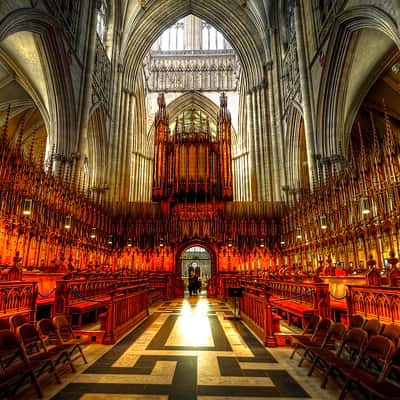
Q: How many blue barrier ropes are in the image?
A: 4